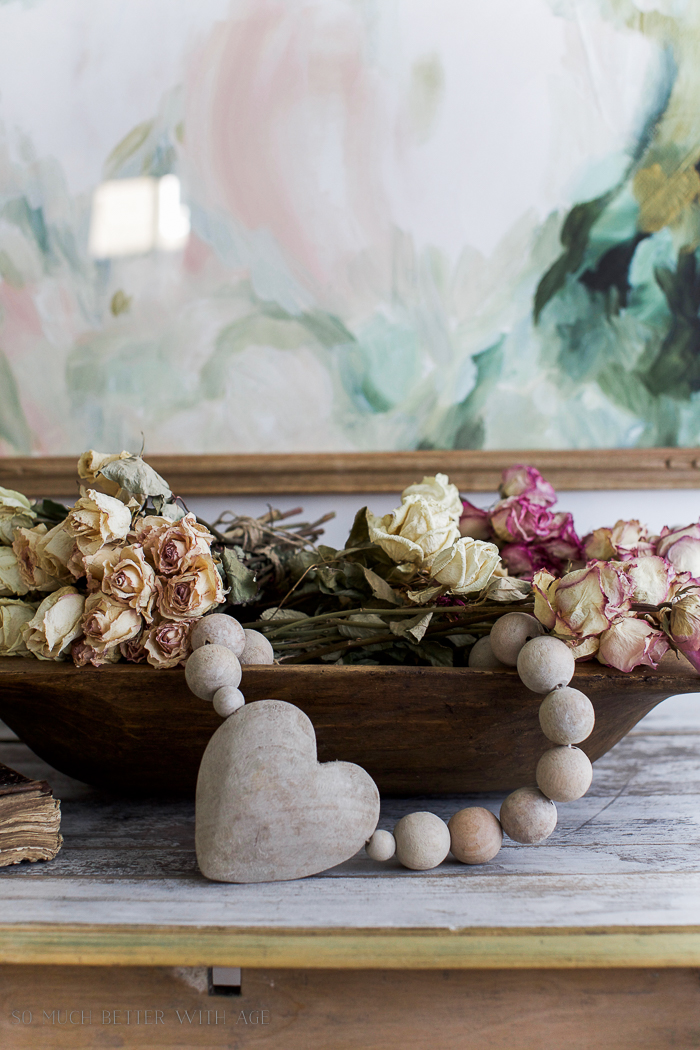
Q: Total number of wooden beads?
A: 13